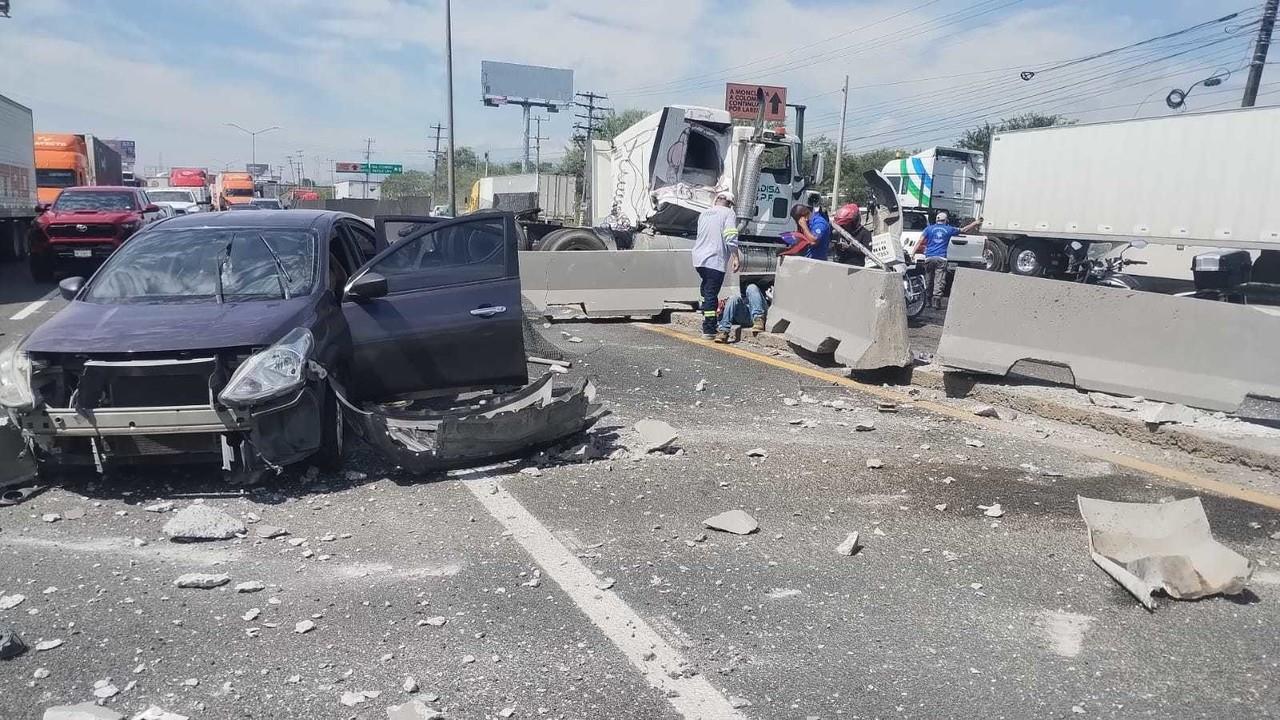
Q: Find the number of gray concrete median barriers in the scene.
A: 3